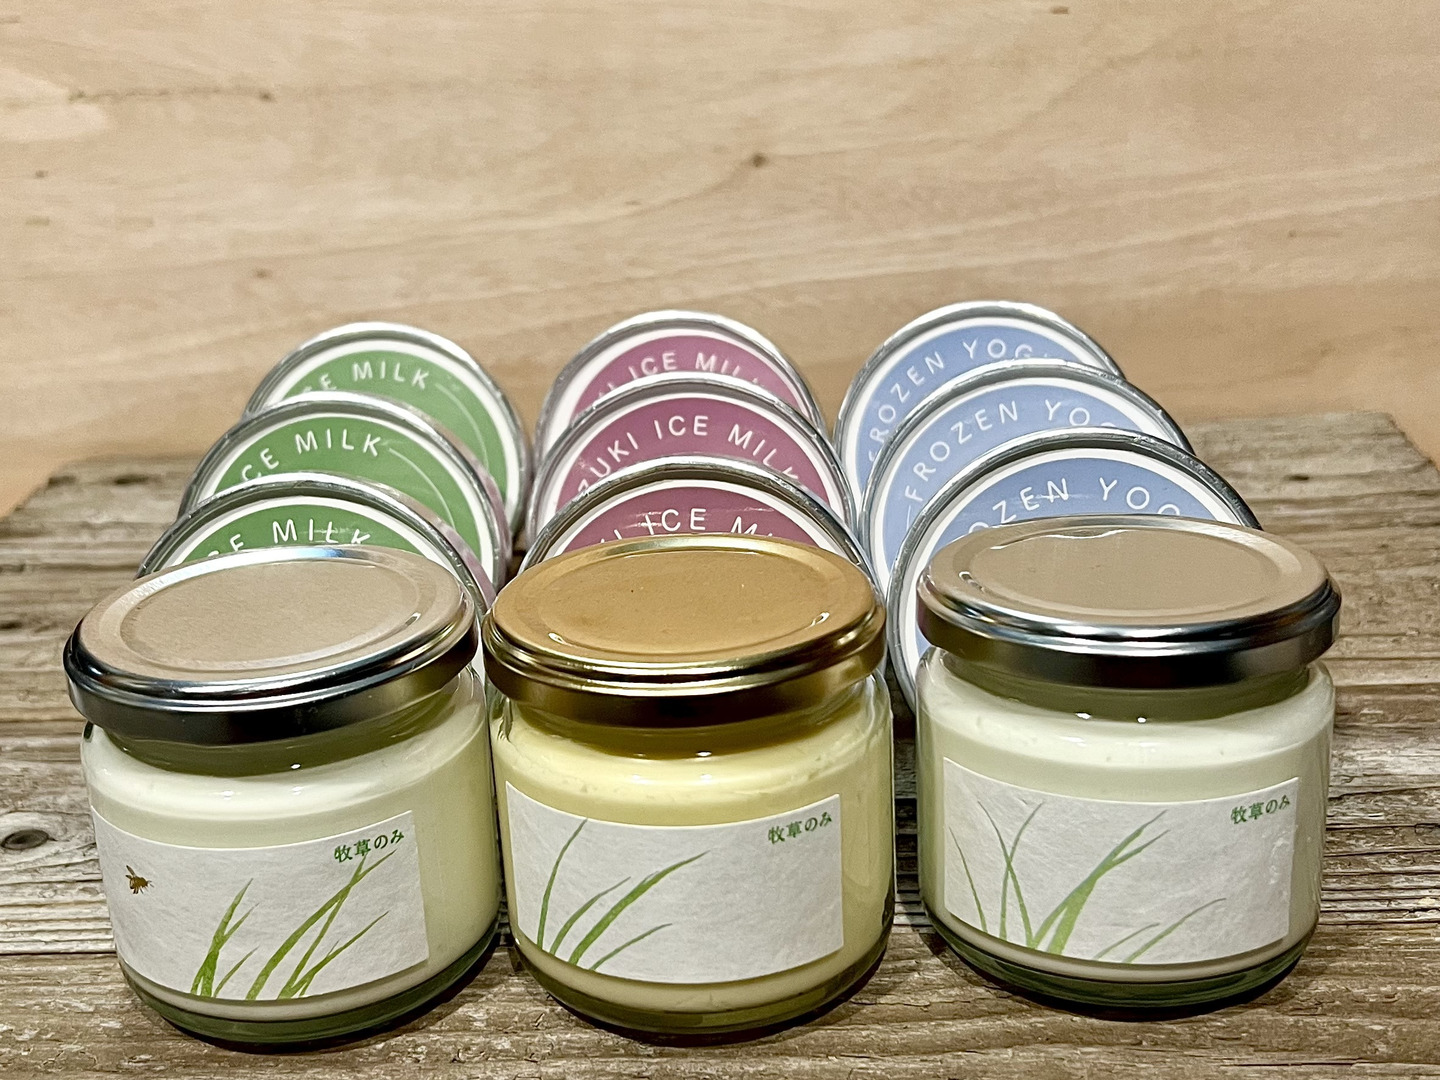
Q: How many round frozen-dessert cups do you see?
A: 9